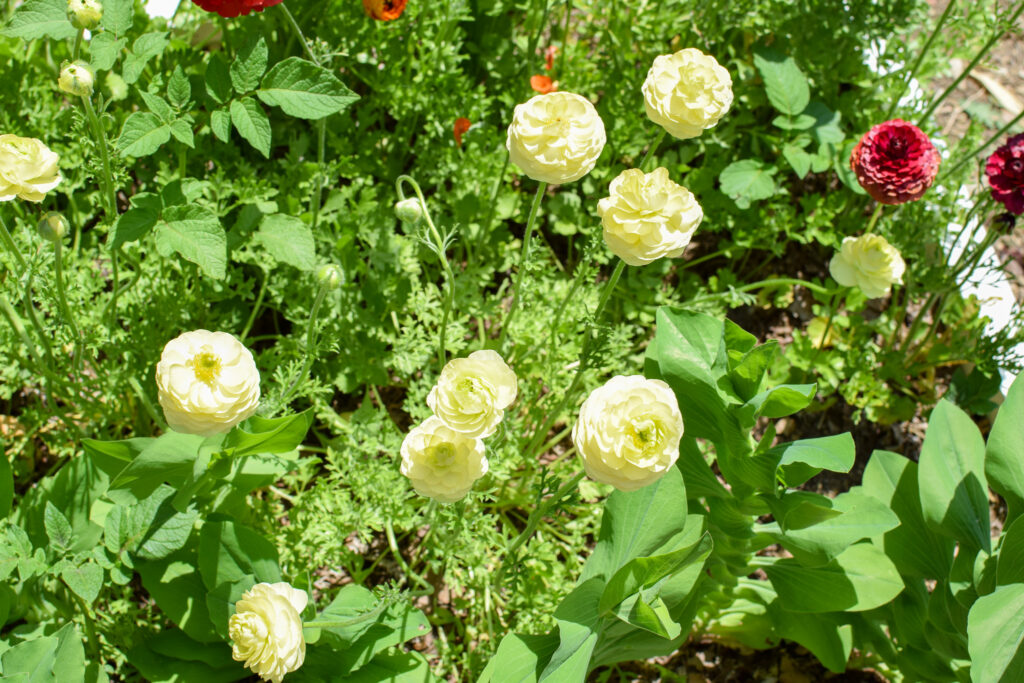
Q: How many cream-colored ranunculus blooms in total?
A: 10